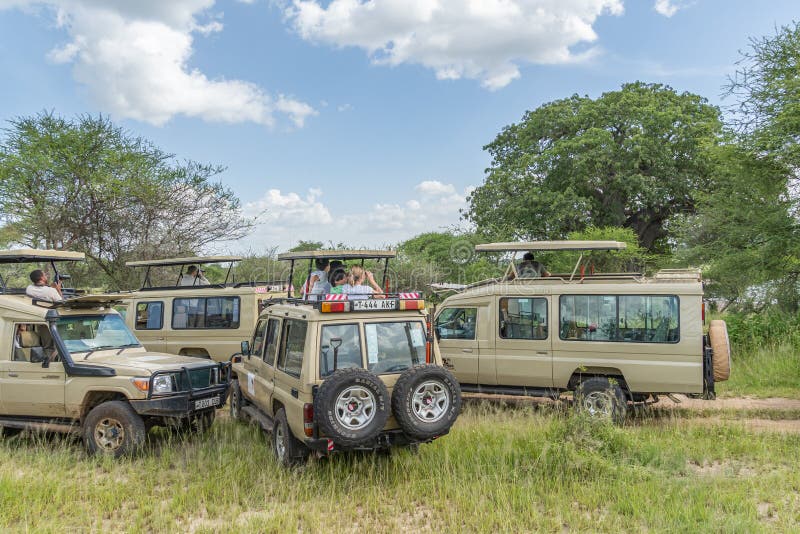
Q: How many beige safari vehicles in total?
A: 4